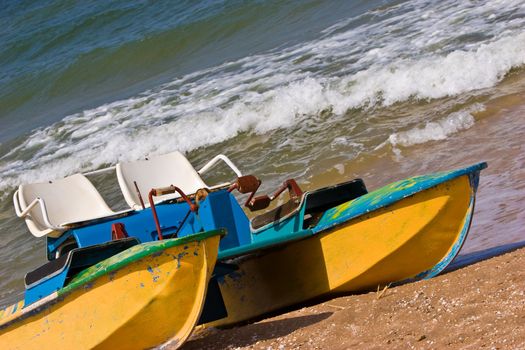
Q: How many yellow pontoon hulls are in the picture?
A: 2